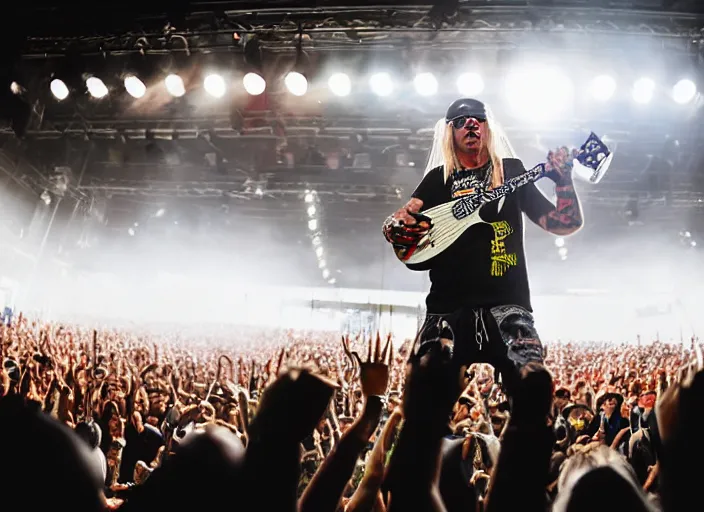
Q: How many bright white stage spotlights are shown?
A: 15